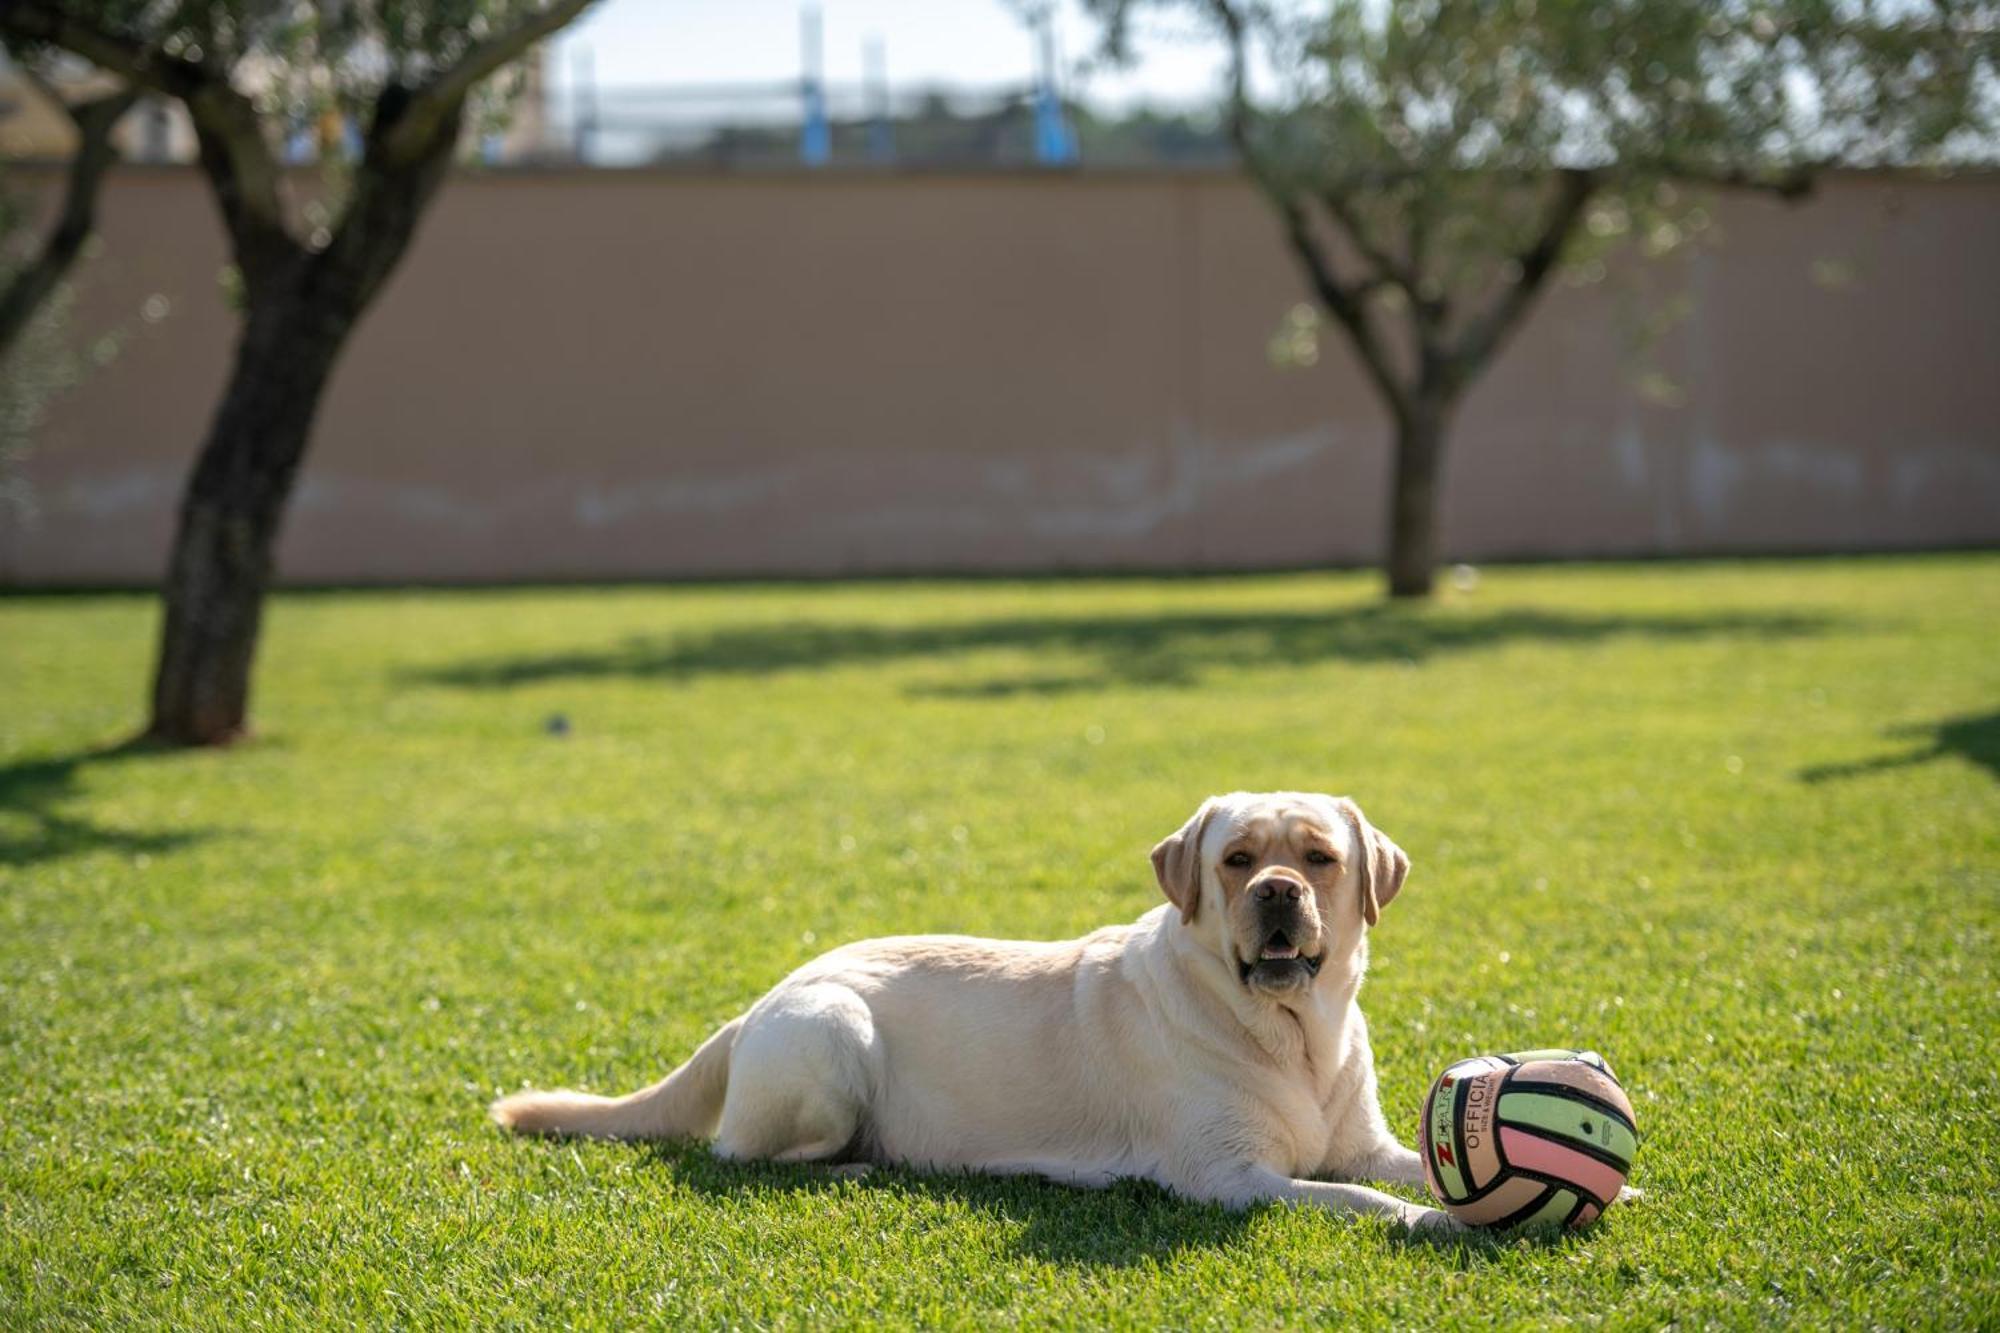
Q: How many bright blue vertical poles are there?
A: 2